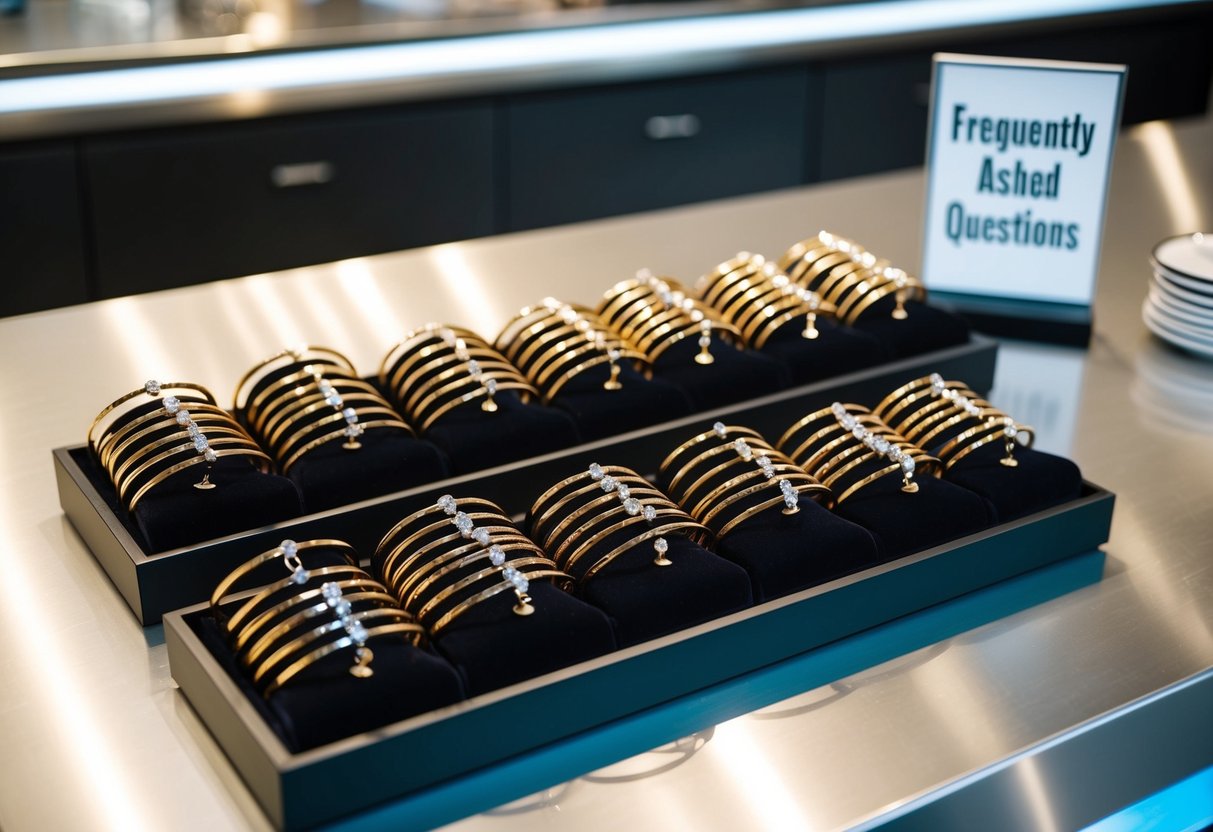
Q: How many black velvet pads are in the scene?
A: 13